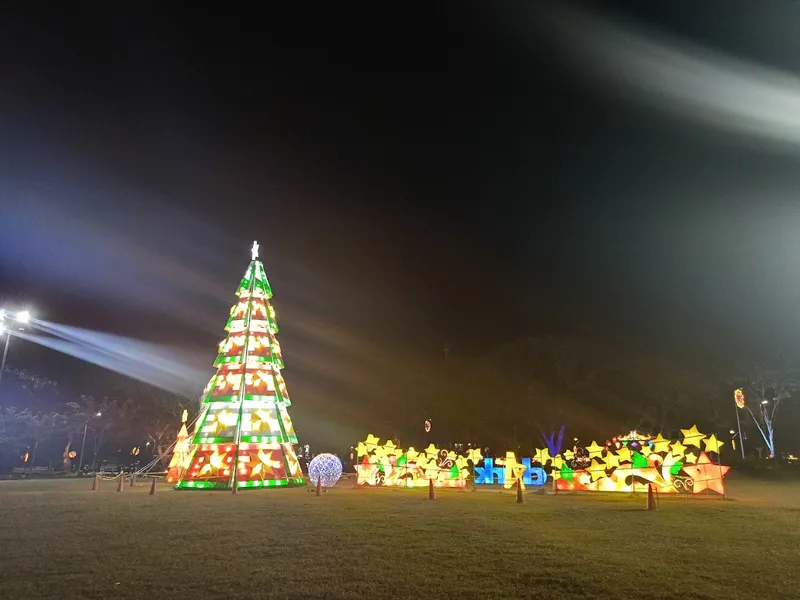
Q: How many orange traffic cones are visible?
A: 9